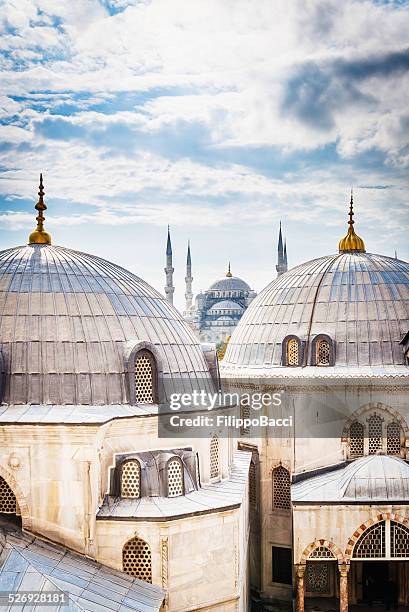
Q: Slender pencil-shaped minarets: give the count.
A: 4